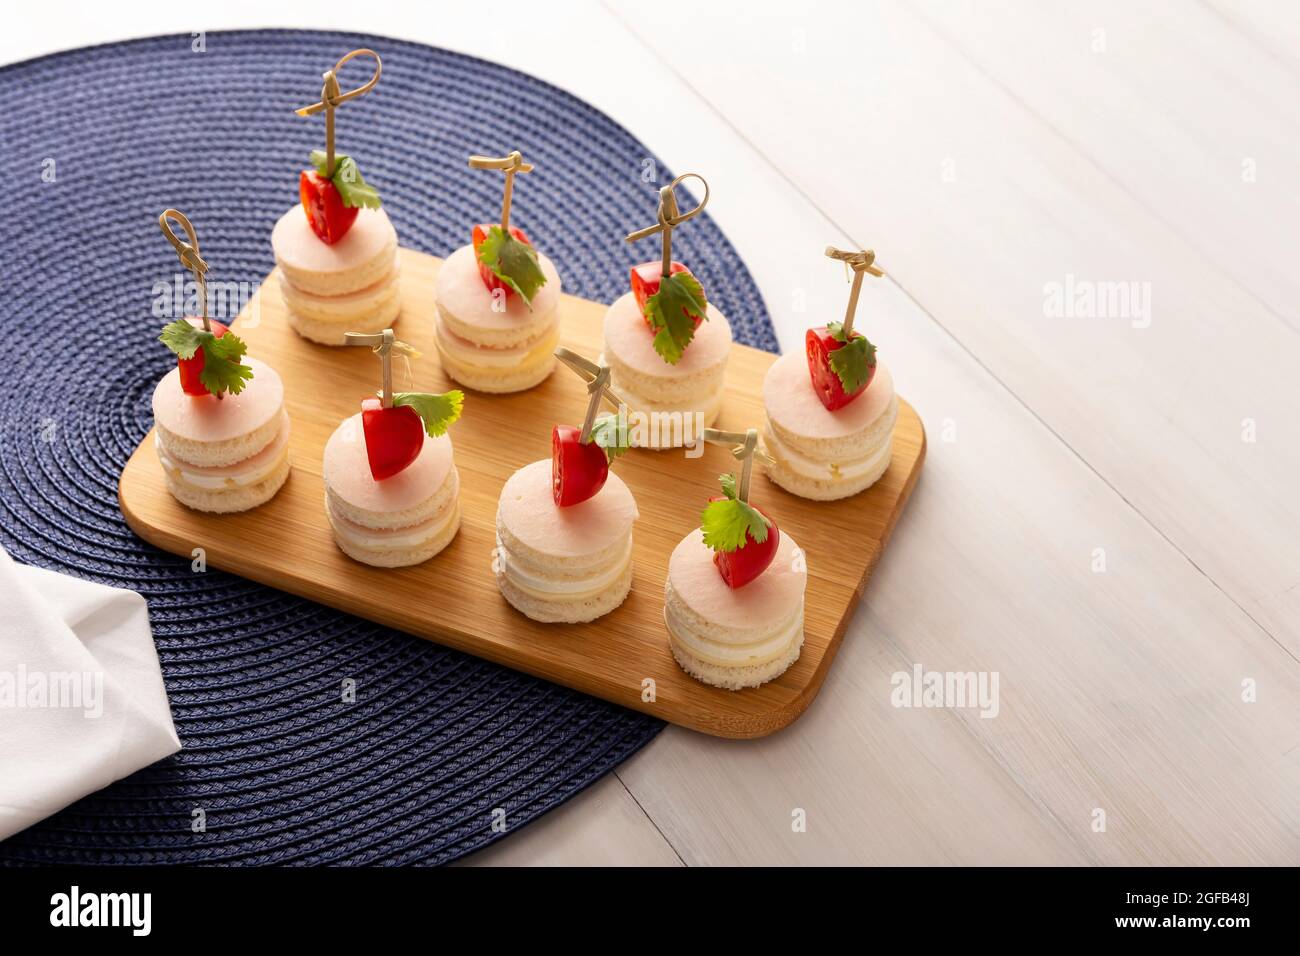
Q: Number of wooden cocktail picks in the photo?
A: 8